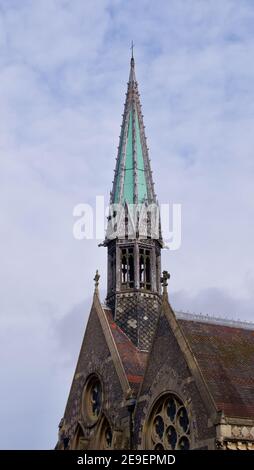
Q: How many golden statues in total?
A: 0